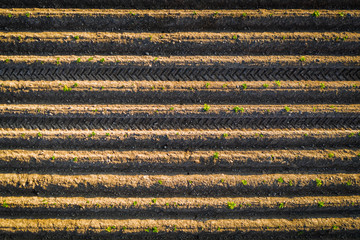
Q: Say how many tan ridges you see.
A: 10